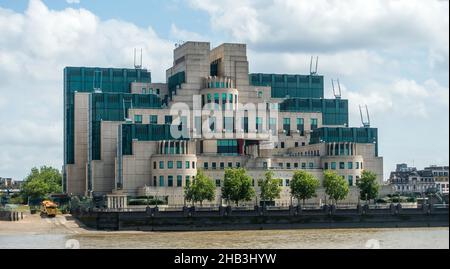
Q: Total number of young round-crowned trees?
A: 6